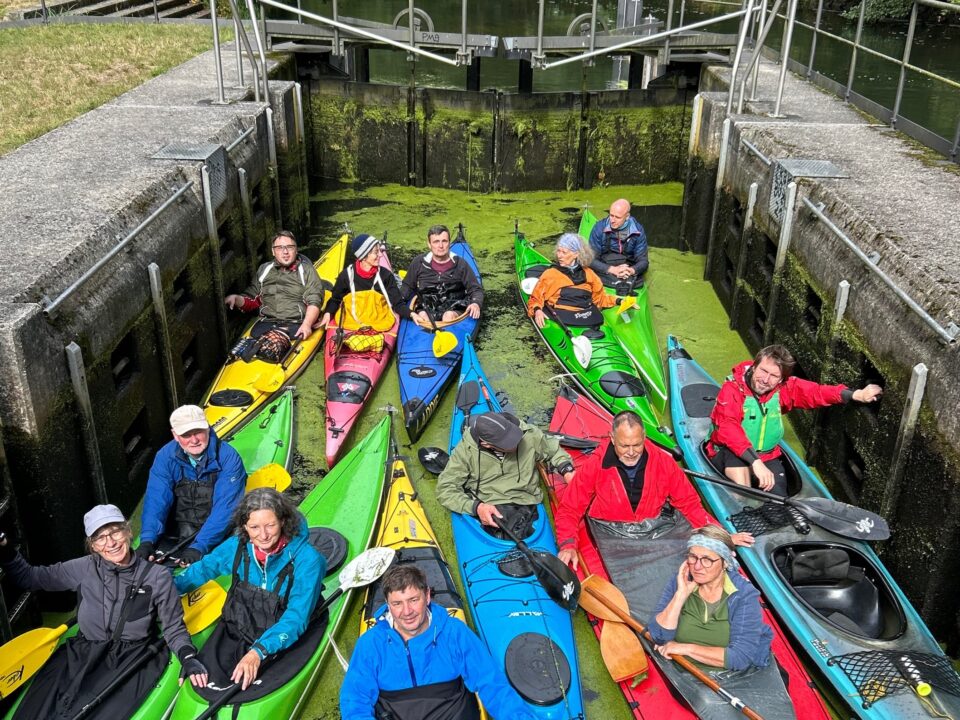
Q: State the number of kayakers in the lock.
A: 13